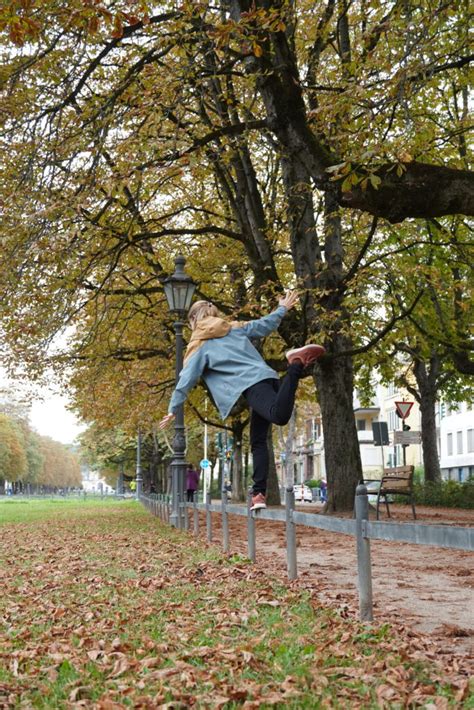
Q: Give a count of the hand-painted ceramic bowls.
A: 0